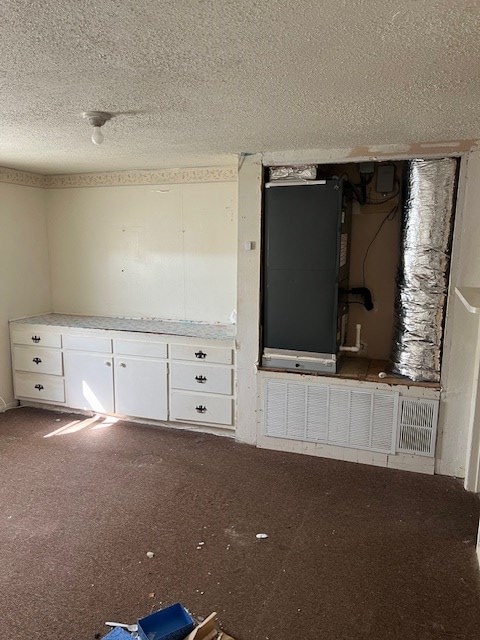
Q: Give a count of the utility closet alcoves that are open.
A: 1